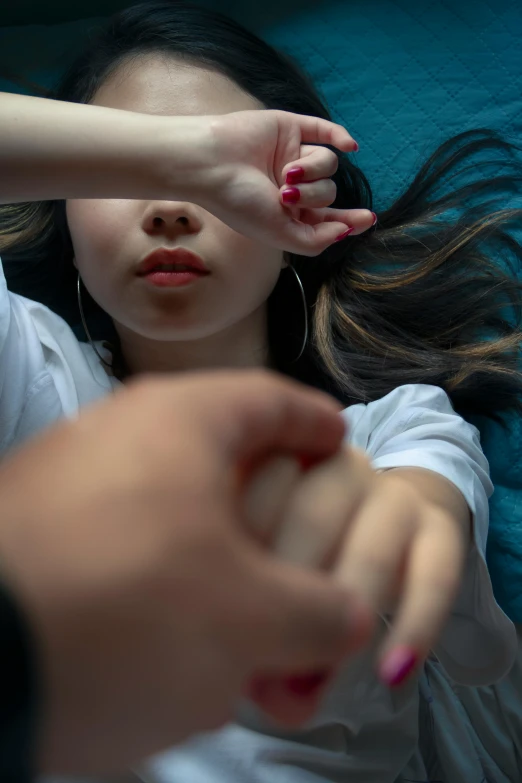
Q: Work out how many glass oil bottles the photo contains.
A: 0